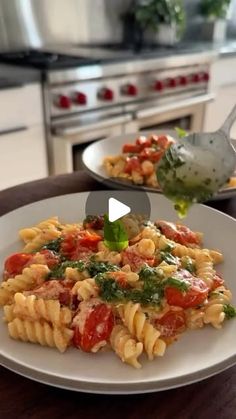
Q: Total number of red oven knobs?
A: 9